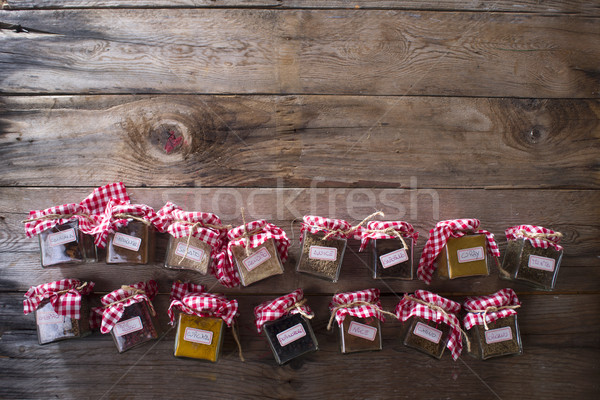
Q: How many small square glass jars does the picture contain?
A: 15